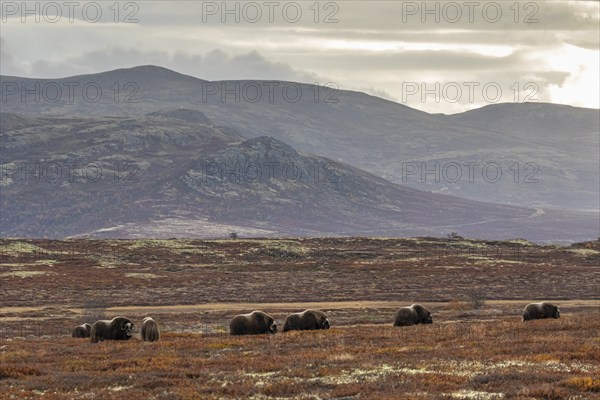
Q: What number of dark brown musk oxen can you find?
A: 7